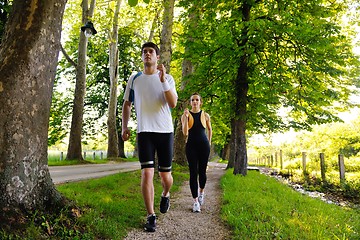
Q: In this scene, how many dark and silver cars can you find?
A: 0